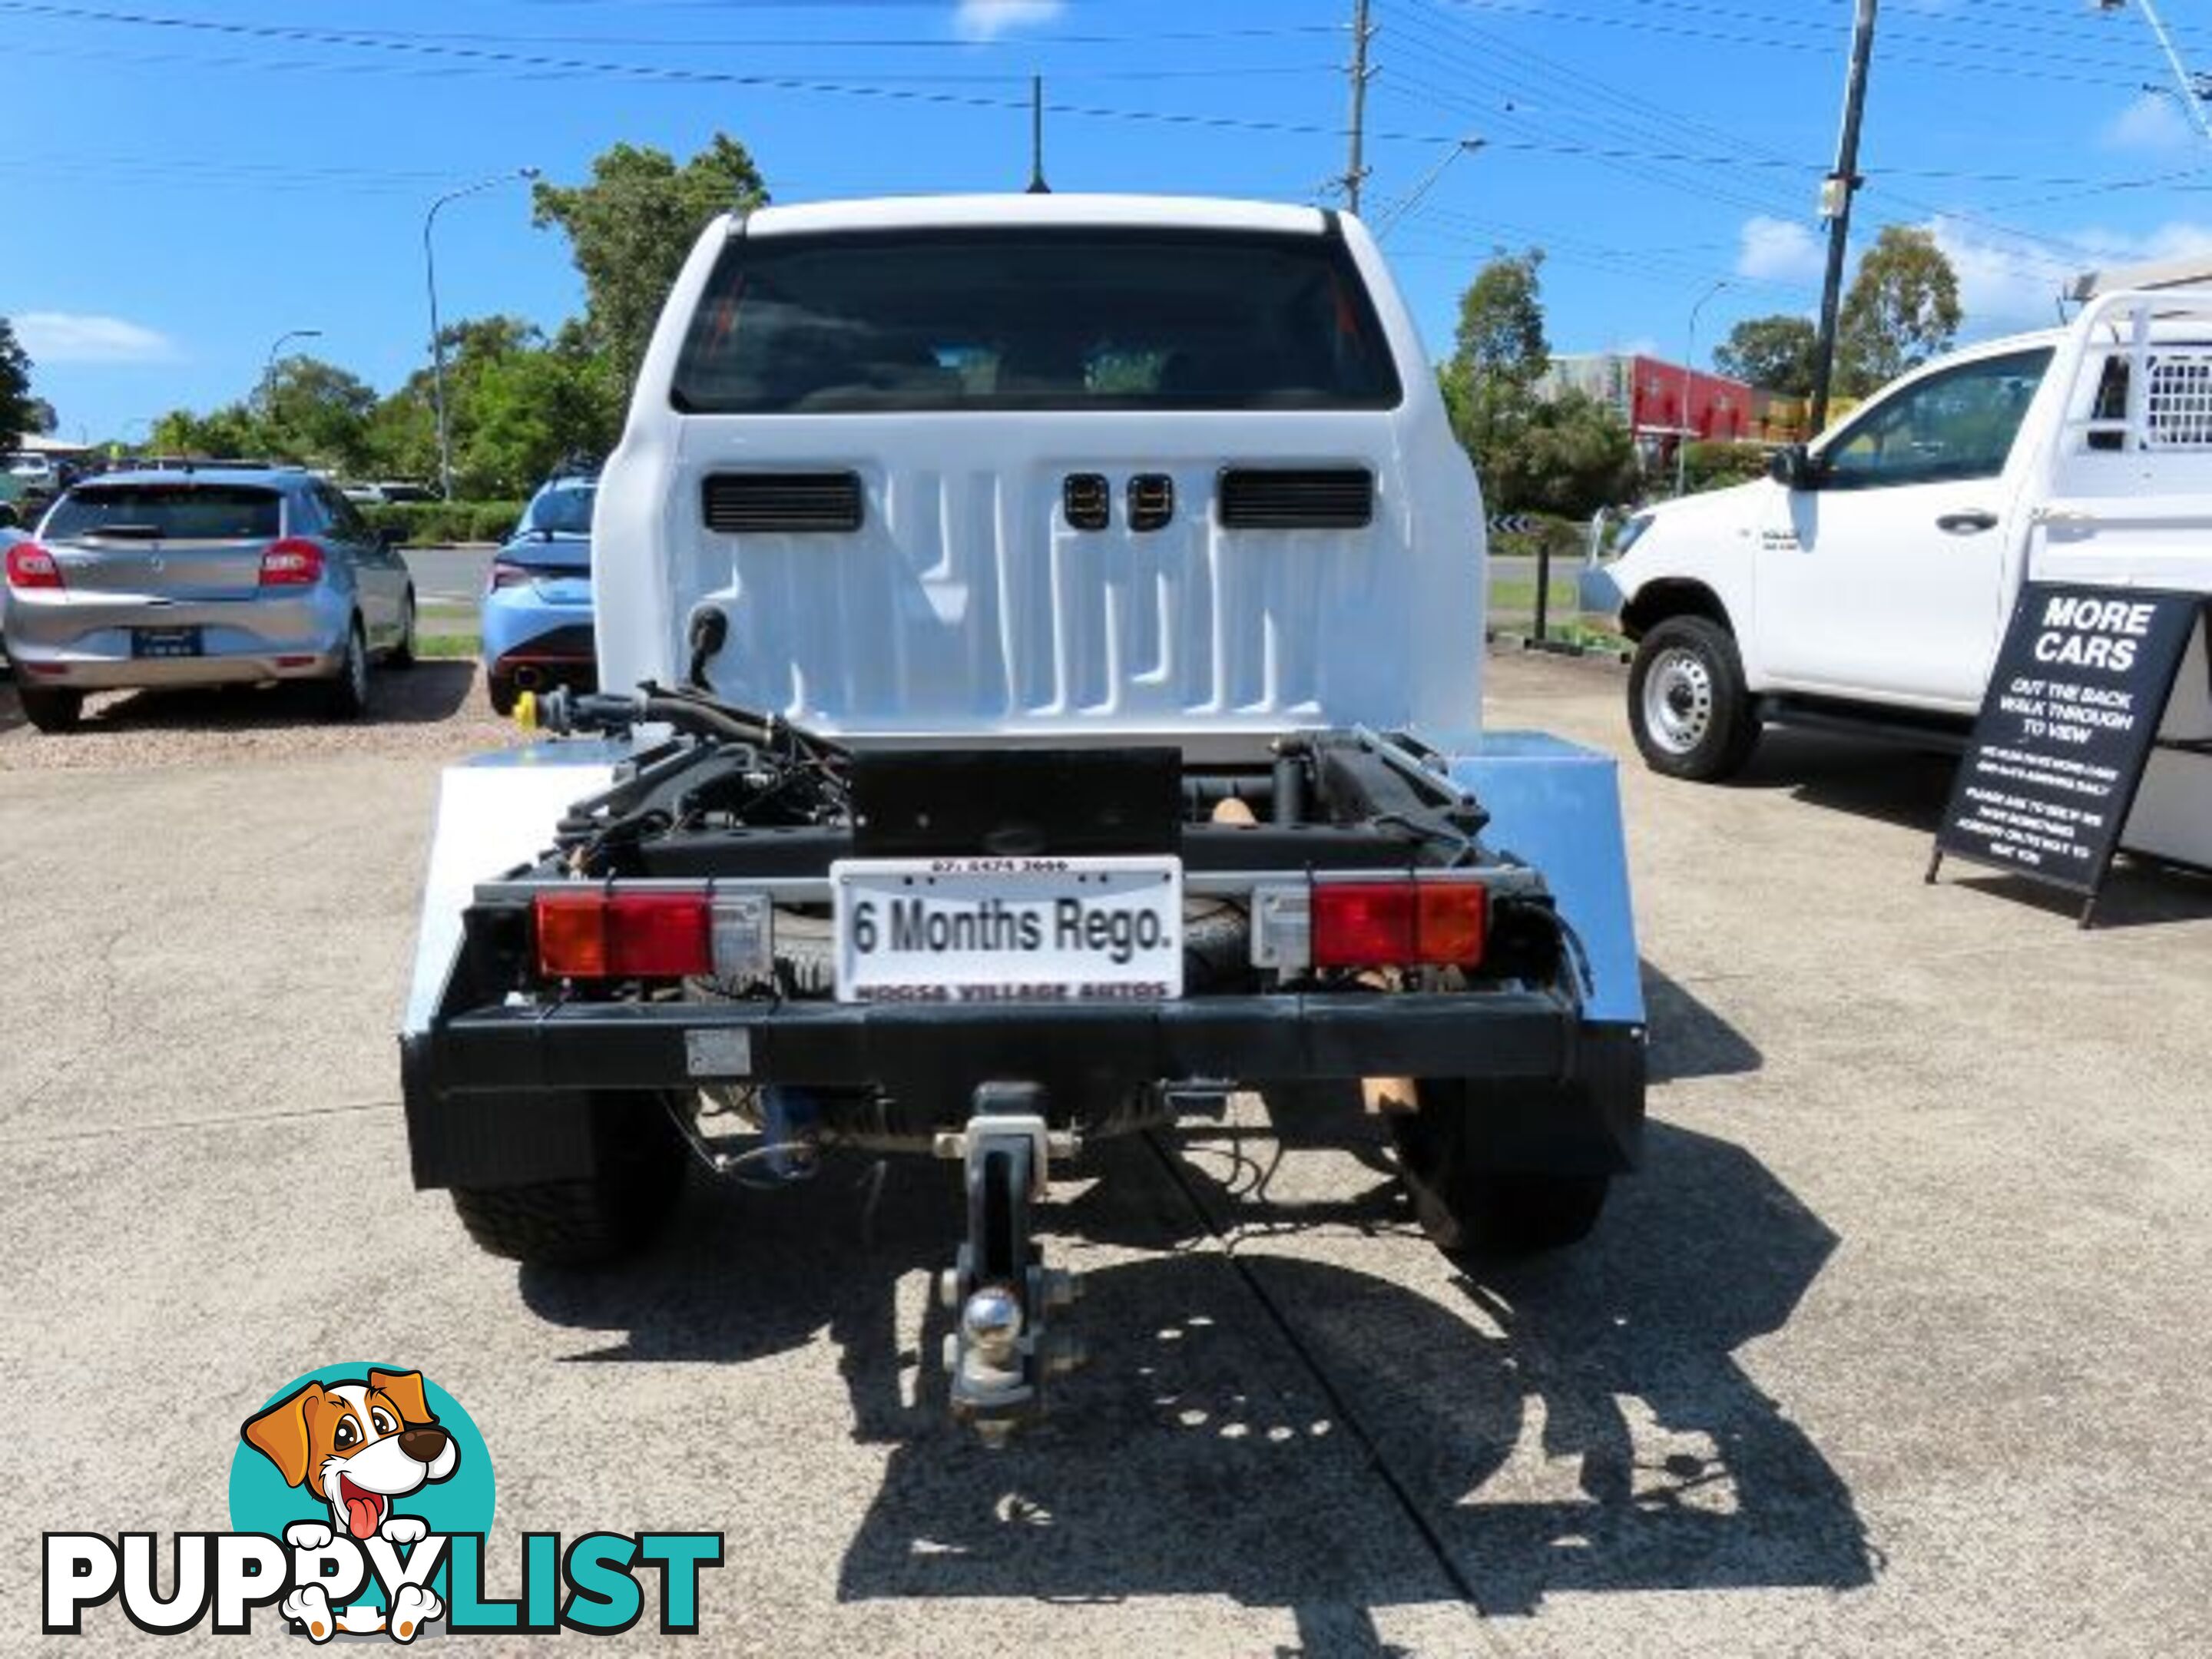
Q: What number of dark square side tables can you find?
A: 0